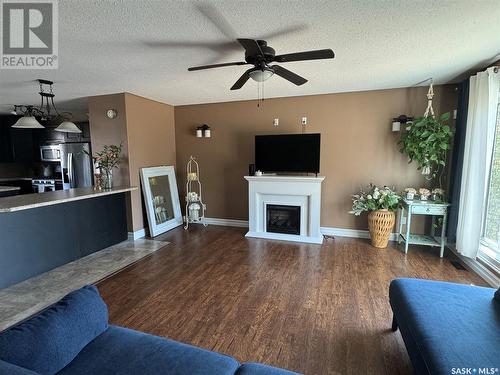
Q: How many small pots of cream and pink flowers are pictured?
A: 3